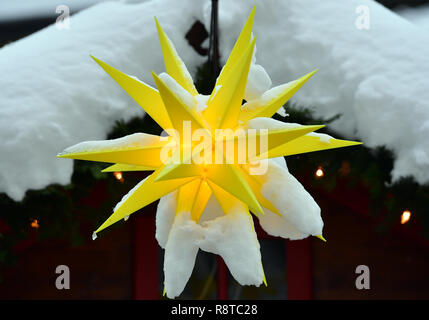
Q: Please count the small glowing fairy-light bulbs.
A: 4